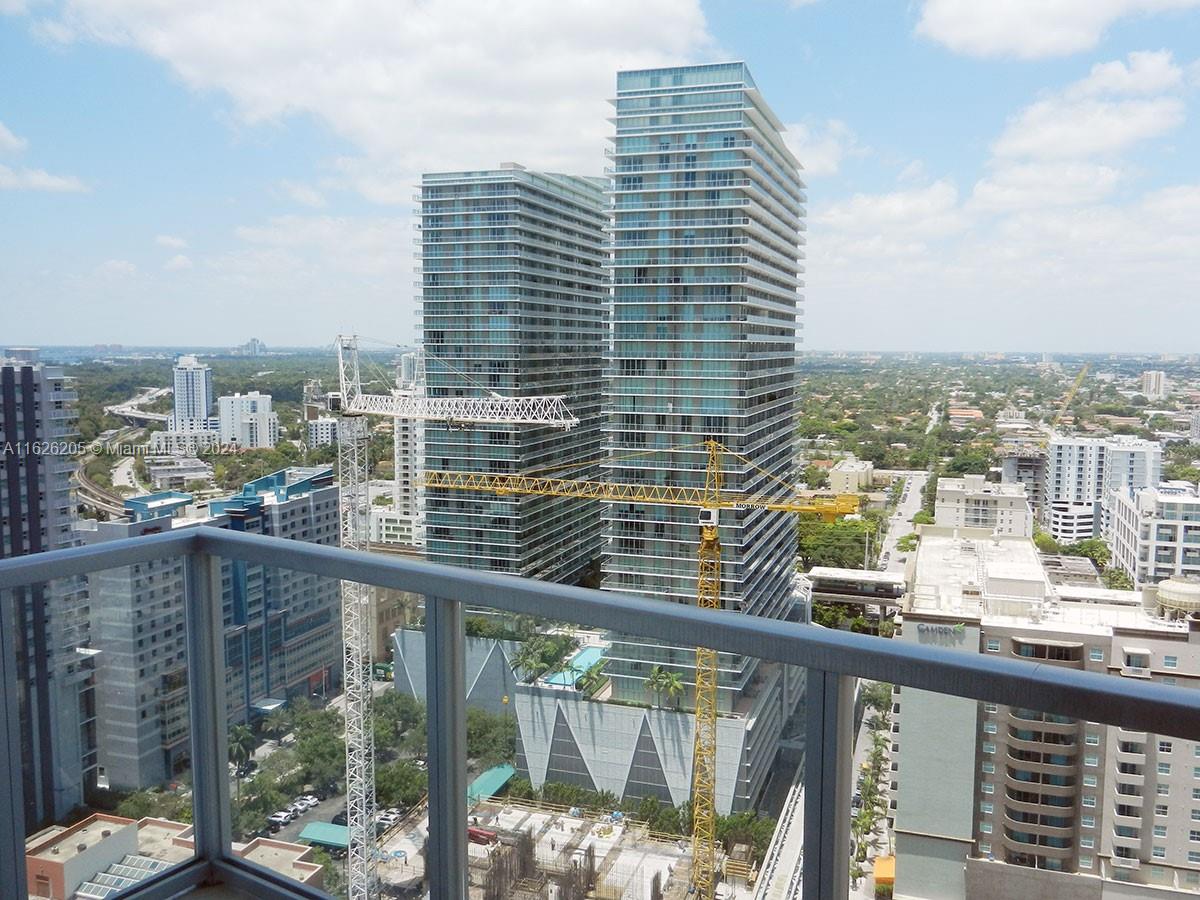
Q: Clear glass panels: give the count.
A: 4